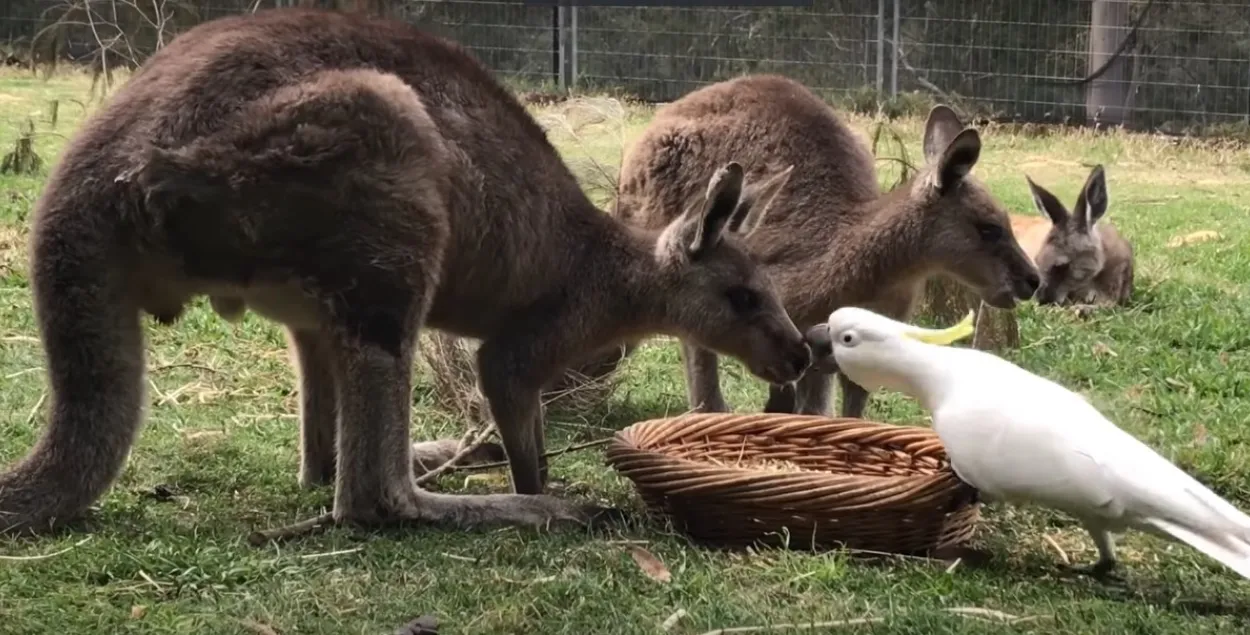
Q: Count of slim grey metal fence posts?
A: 4